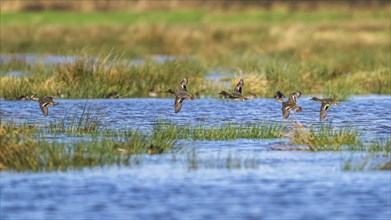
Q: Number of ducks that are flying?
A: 5